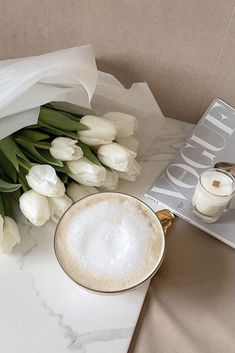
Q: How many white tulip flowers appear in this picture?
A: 13